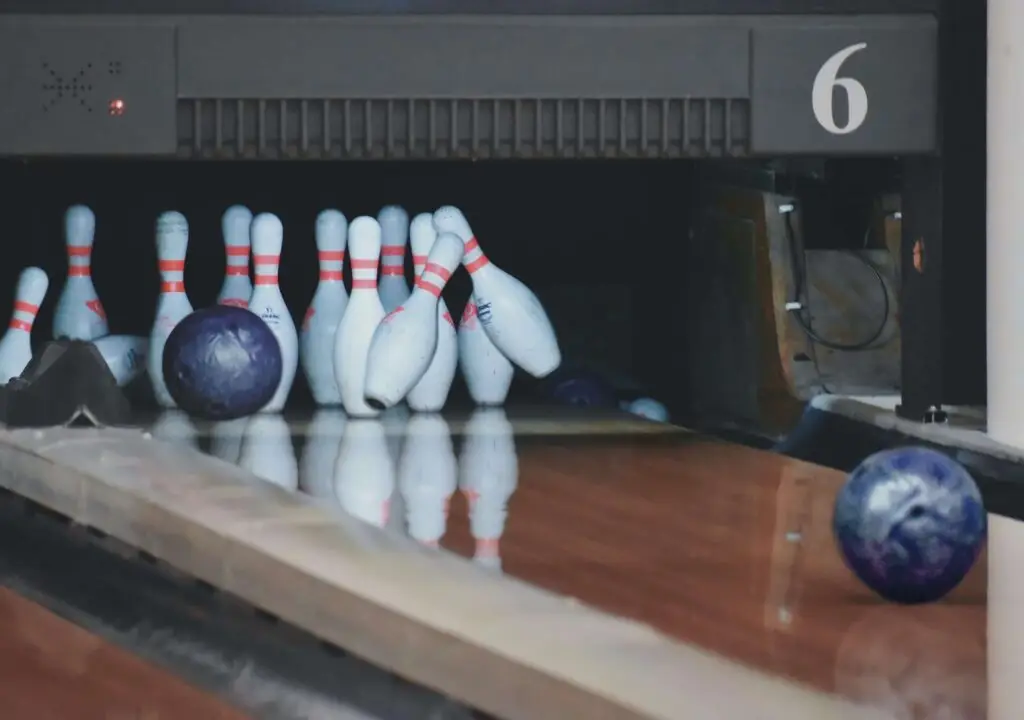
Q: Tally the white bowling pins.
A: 13